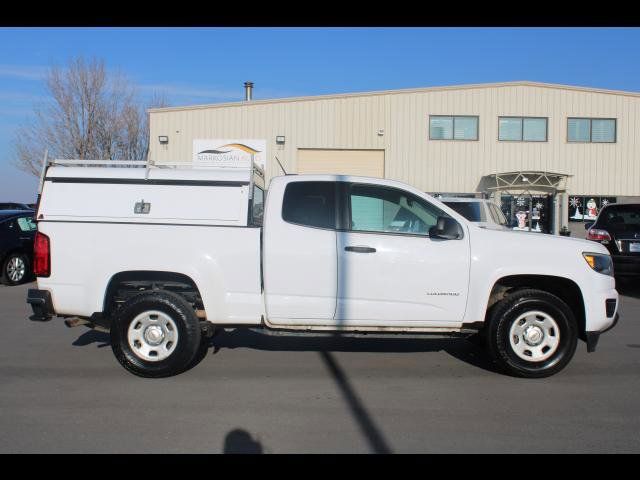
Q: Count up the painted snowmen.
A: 2